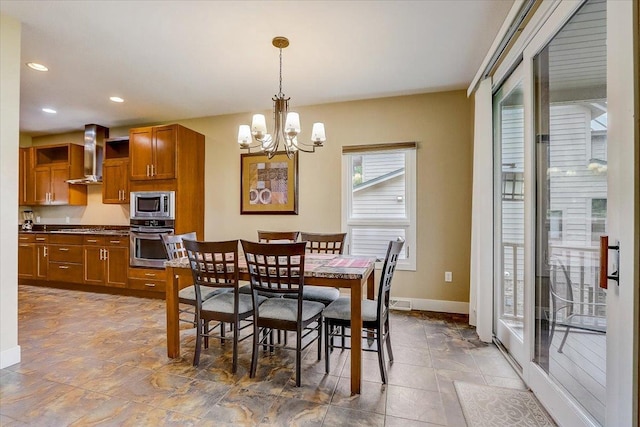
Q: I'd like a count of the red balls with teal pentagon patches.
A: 0